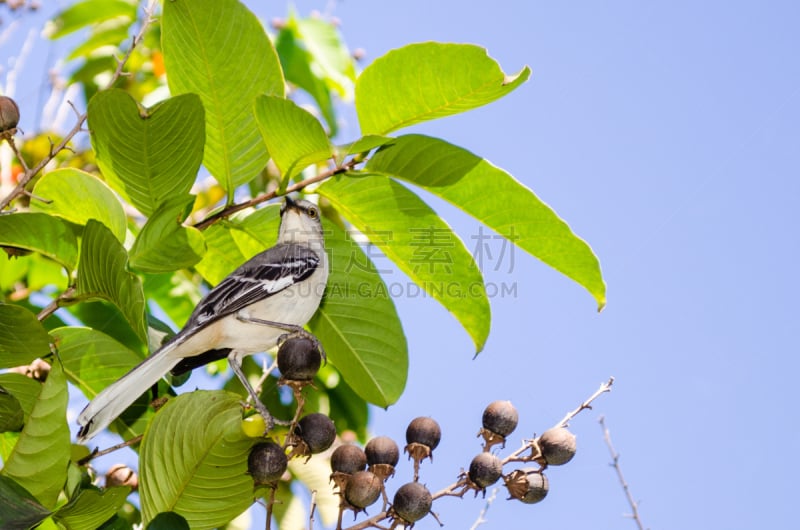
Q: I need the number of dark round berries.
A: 13